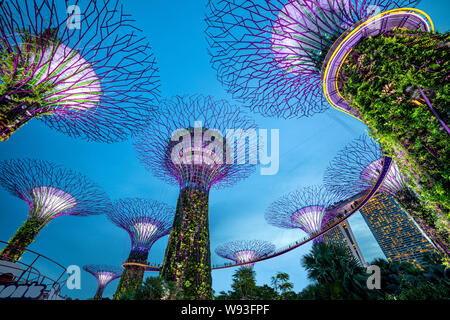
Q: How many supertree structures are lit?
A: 9